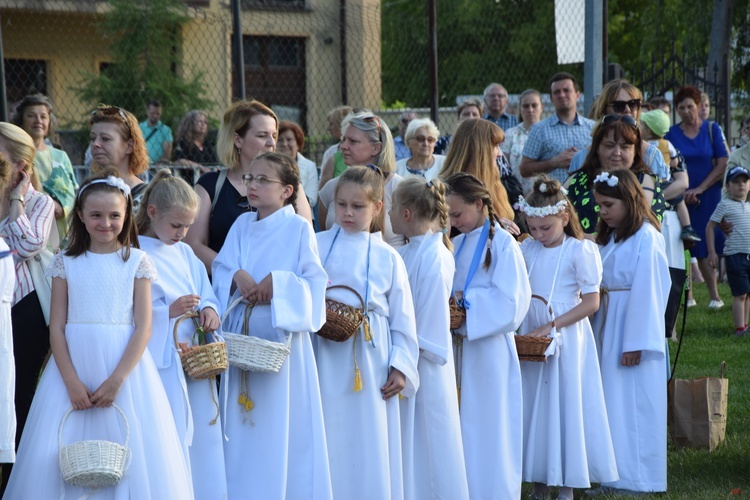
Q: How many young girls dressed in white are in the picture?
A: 8